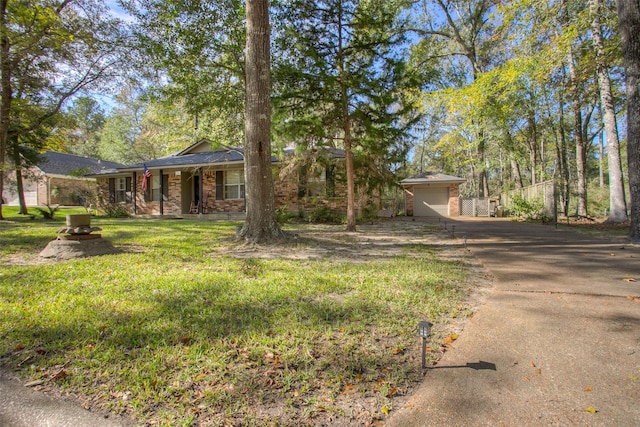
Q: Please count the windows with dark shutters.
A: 4